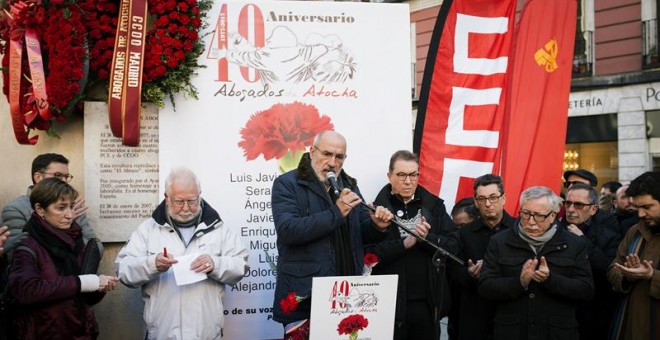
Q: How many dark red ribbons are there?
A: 2